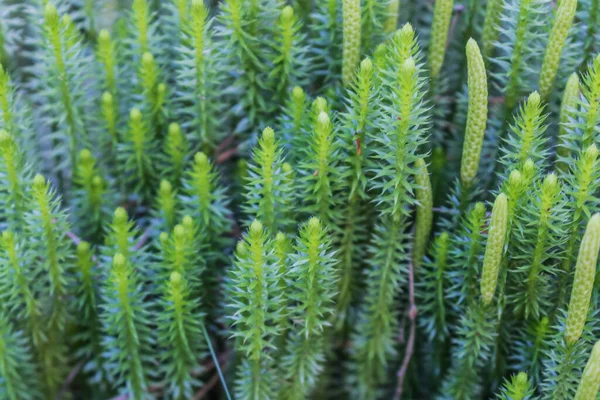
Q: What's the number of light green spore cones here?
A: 11